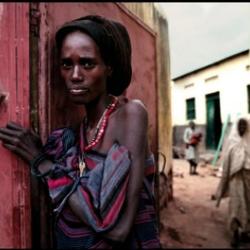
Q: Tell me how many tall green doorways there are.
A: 1